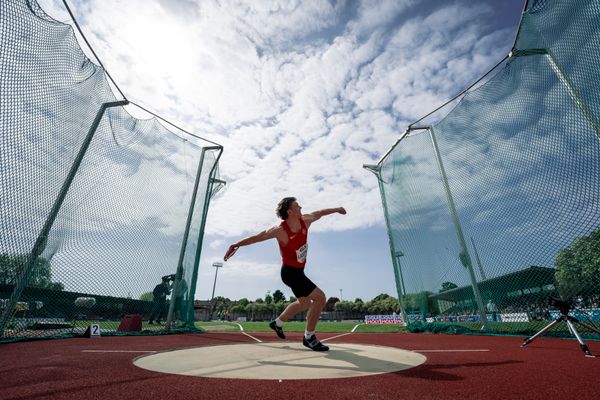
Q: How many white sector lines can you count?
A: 2